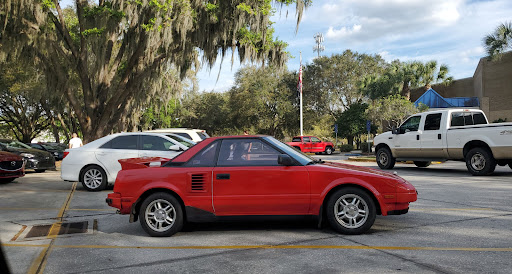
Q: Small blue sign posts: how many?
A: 2